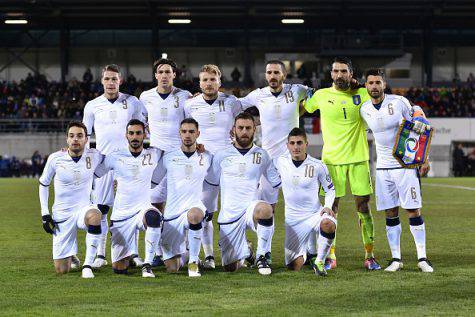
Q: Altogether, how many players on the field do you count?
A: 11